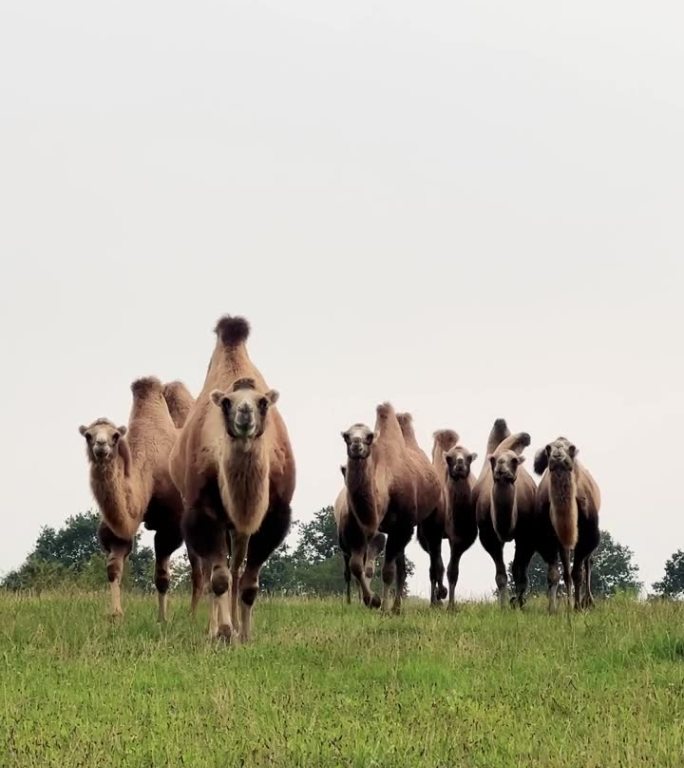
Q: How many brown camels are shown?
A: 7